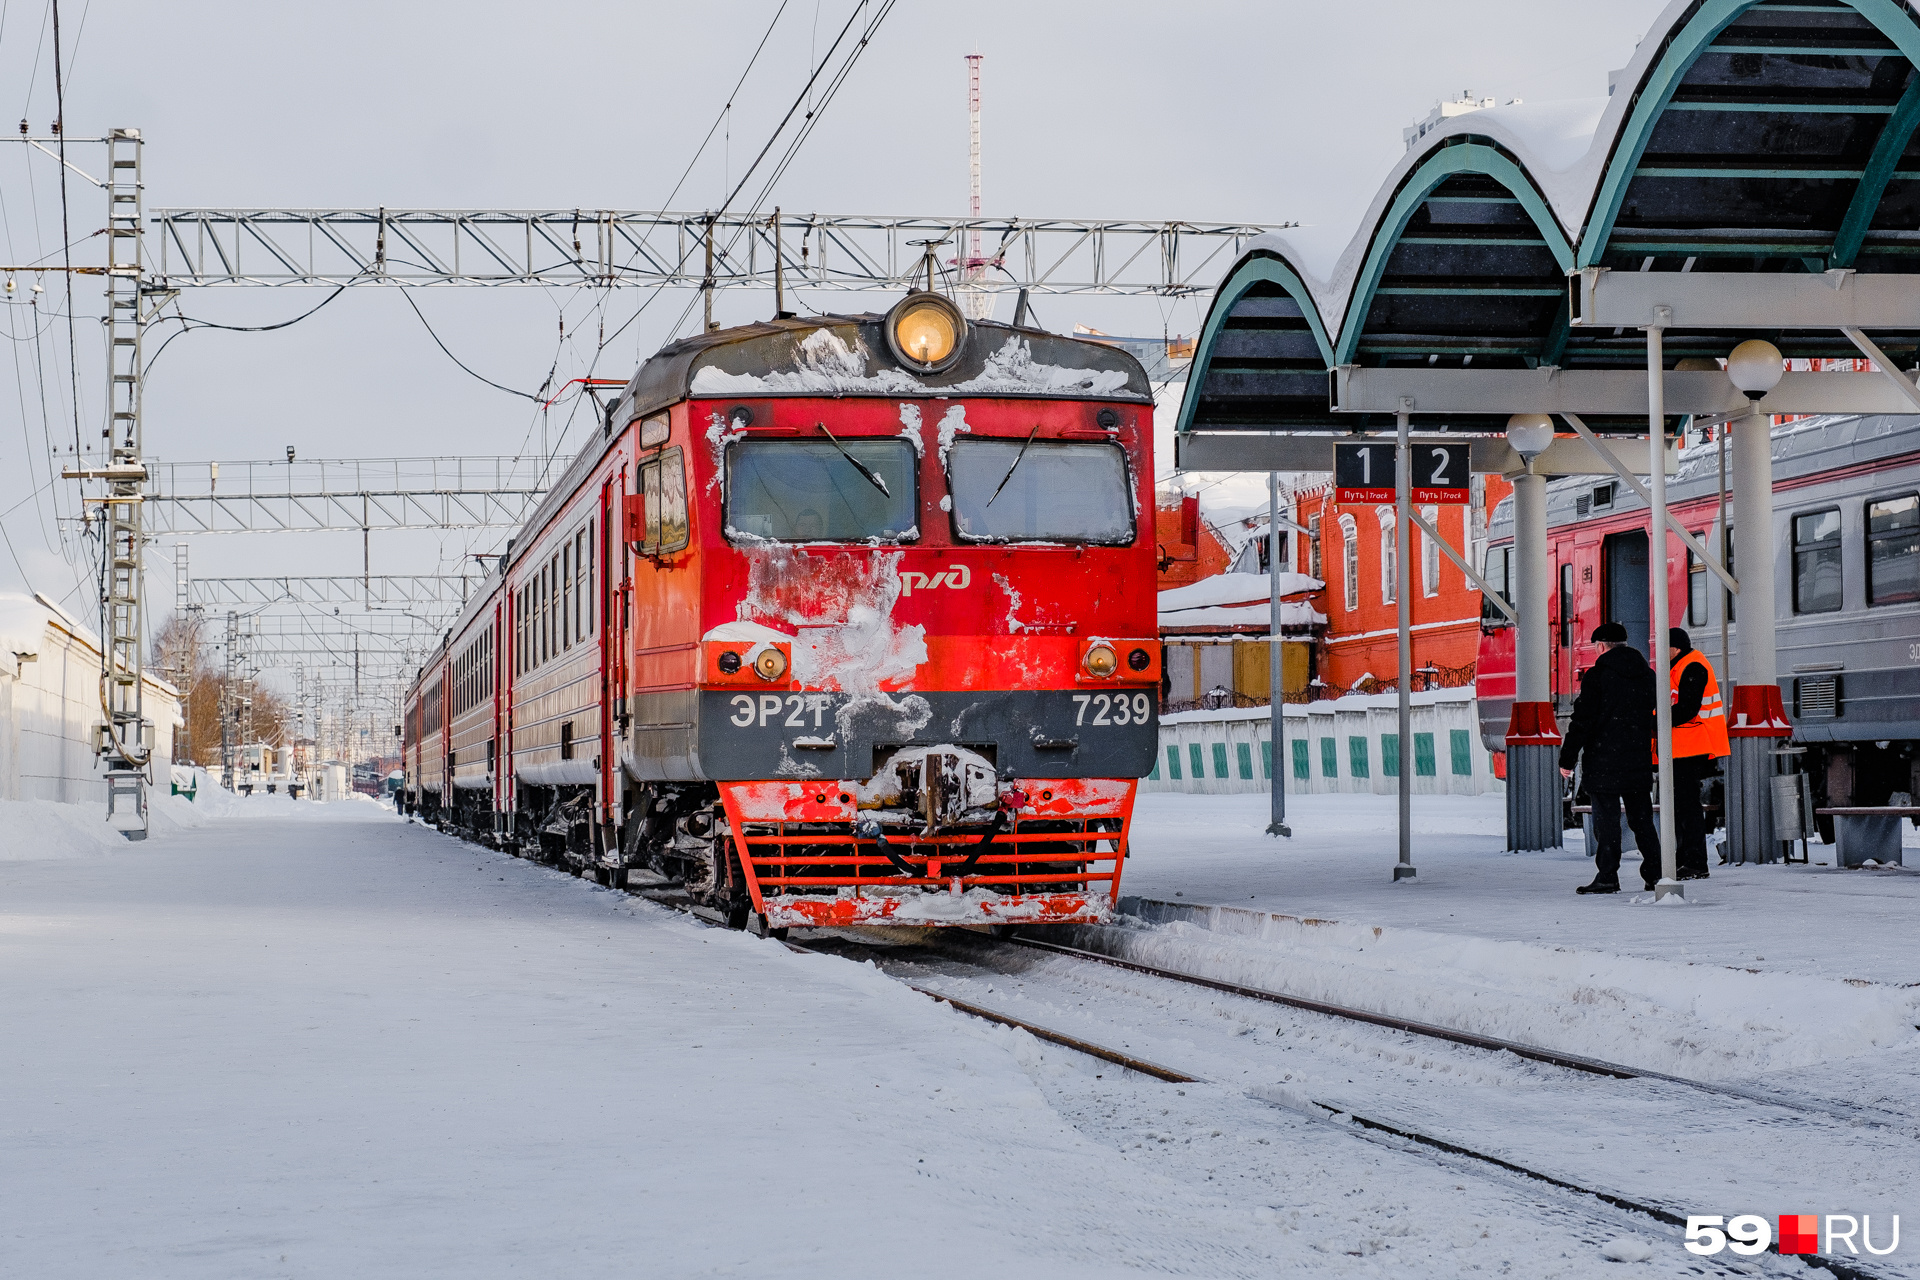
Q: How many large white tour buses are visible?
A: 0